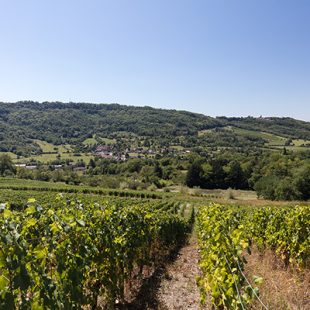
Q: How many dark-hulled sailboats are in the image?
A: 0